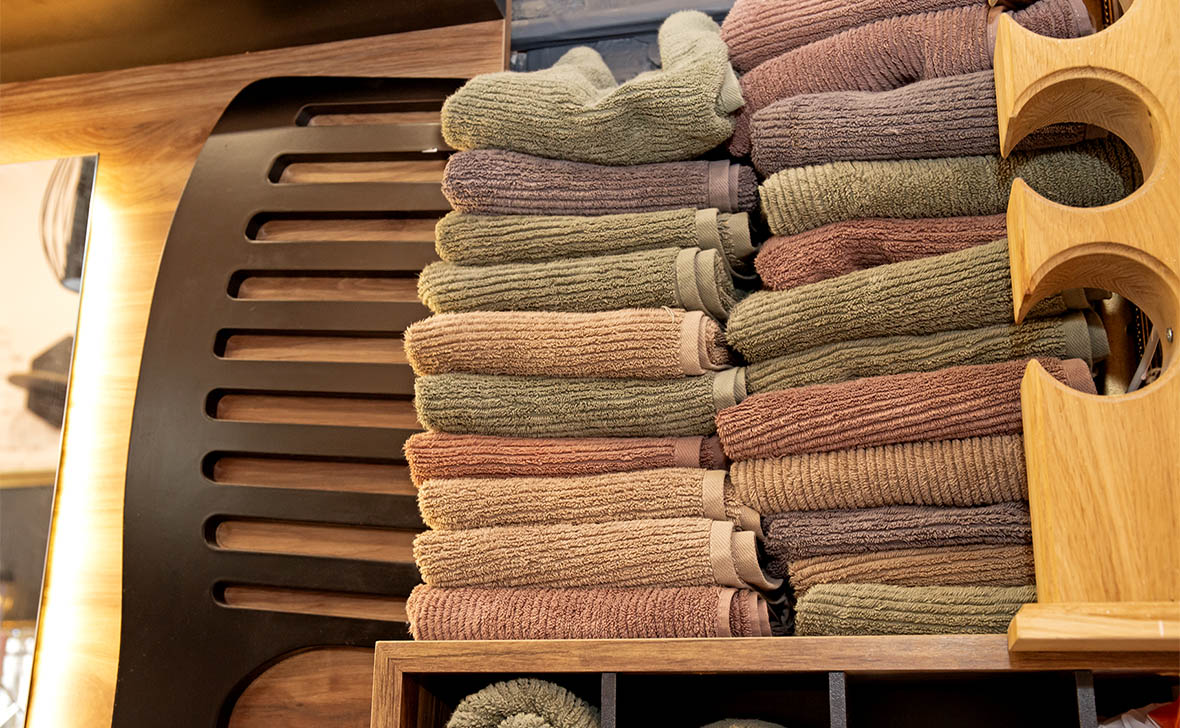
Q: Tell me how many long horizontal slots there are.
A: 9